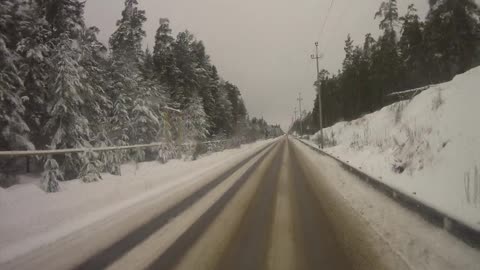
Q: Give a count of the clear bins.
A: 0